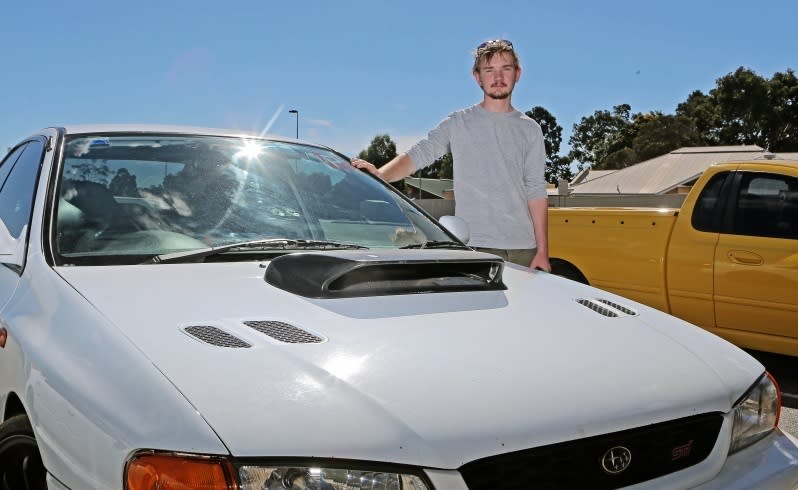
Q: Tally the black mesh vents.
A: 4